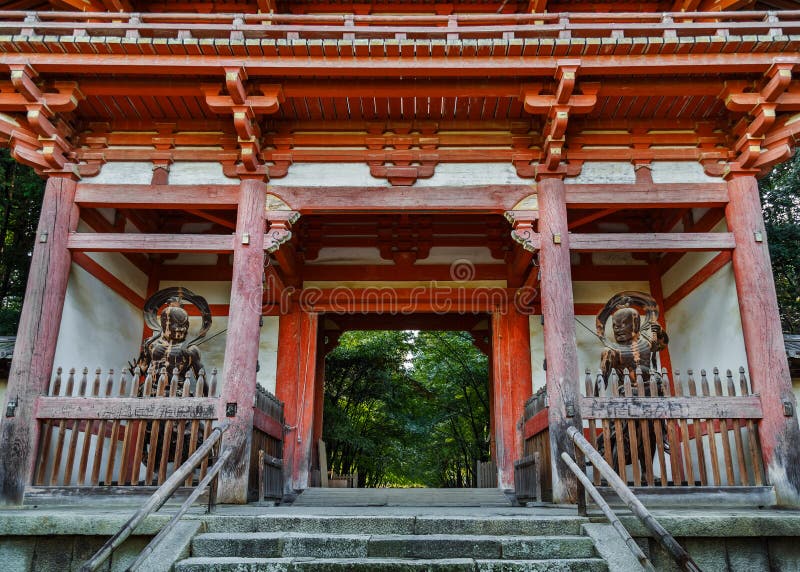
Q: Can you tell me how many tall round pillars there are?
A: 4